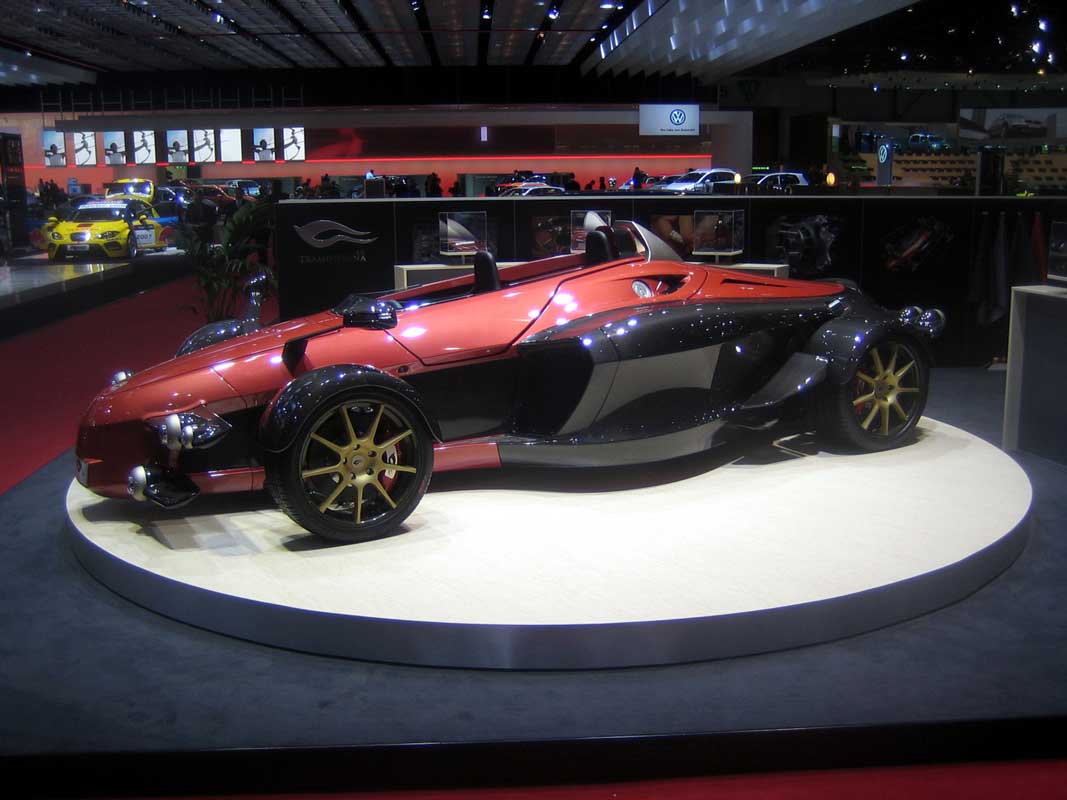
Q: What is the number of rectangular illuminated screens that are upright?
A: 9